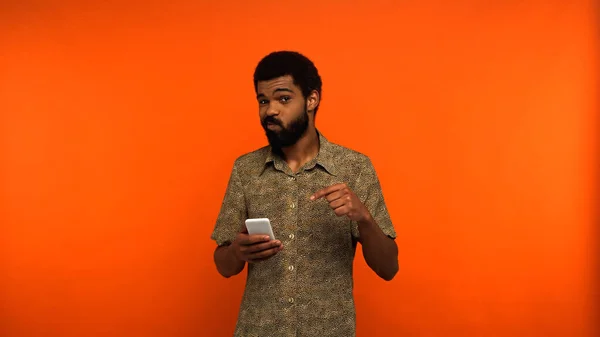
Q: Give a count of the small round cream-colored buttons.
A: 5